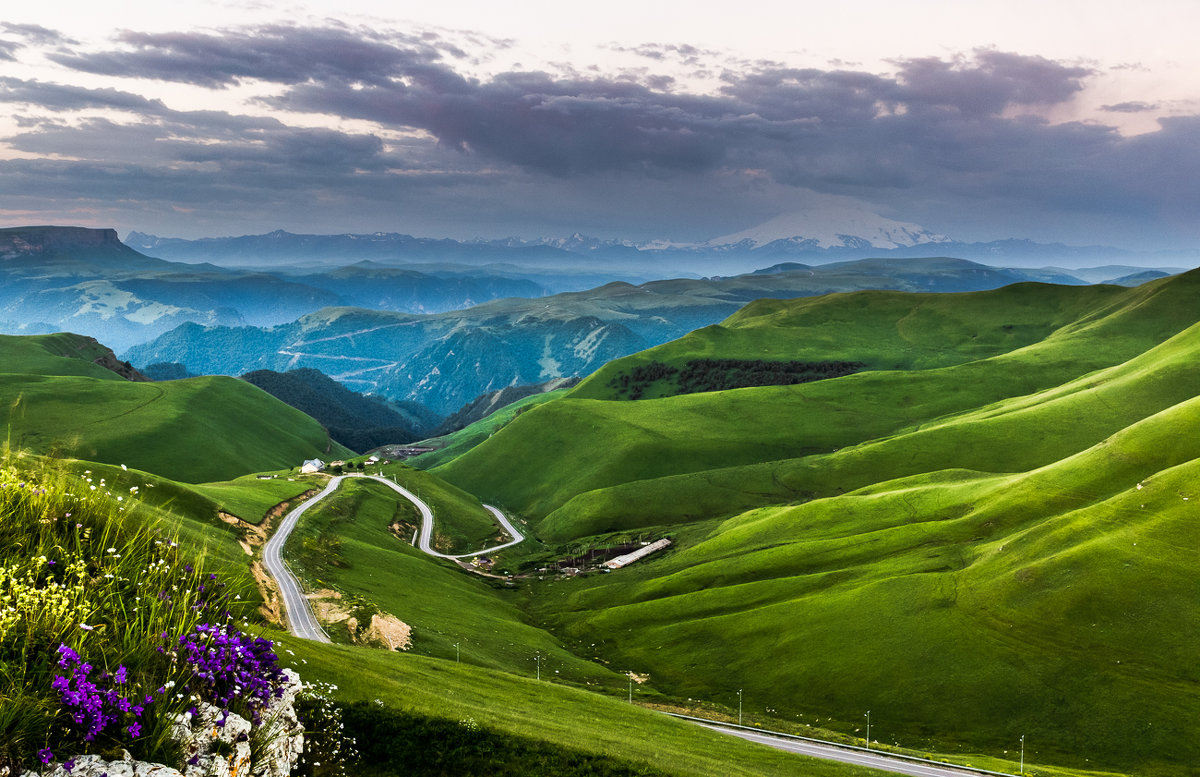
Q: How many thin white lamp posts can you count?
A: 6